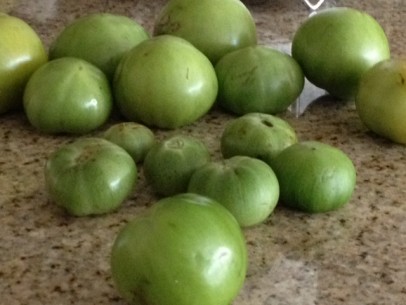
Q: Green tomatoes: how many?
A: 15